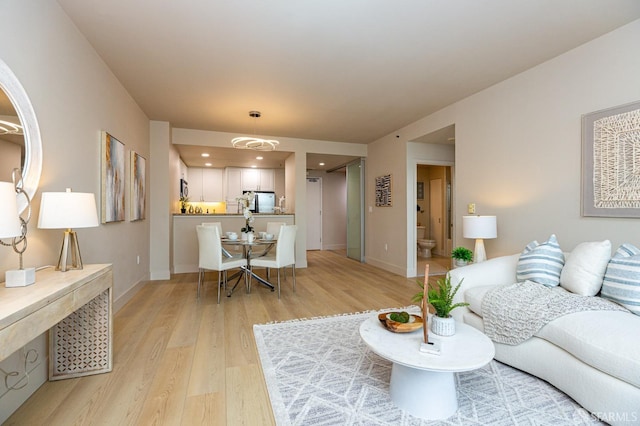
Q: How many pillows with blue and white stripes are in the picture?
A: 2